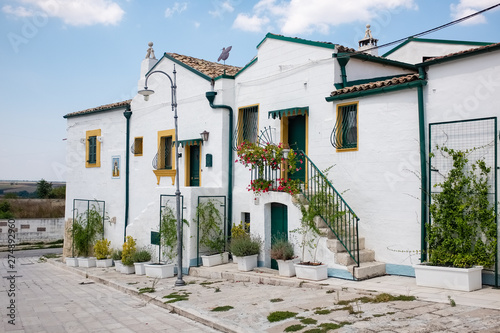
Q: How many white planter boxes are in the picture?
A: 13